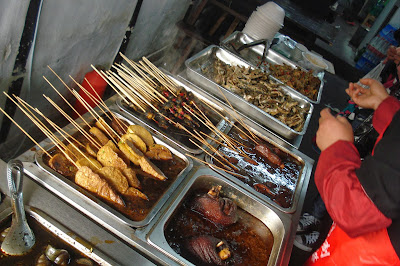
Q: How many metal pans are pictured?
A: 7